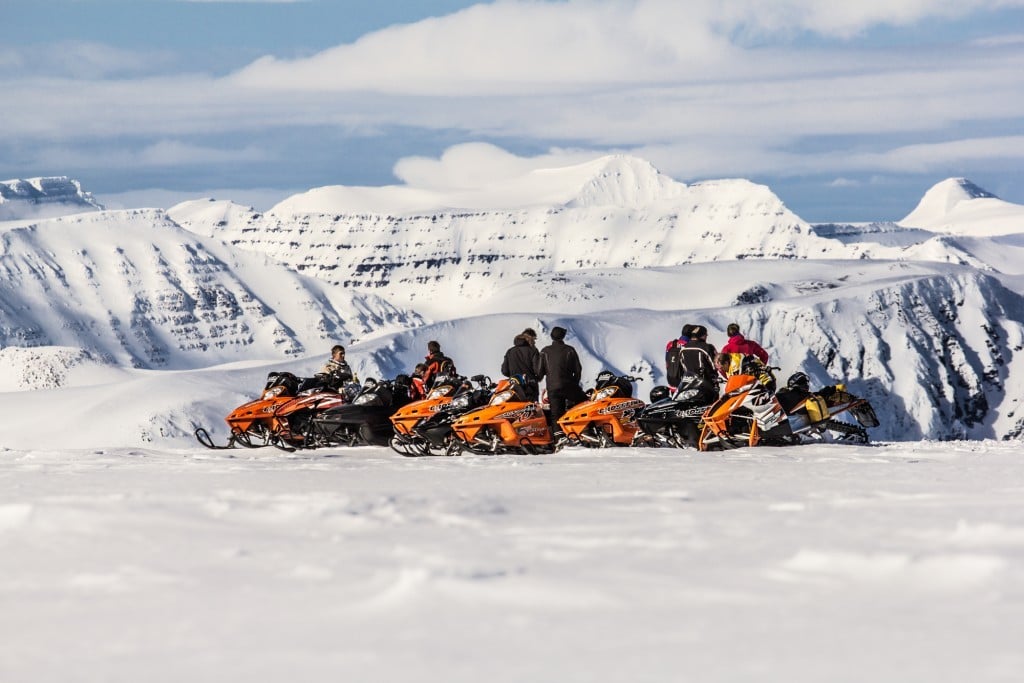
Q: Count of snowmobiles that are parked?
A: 9